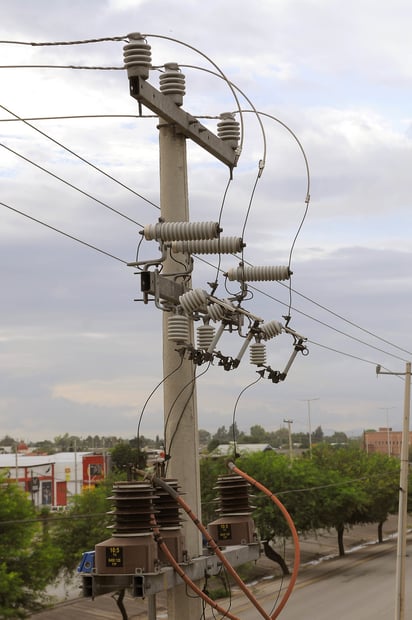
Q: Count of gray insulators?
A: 12